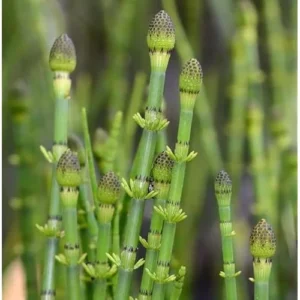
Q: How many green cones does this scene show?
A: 8